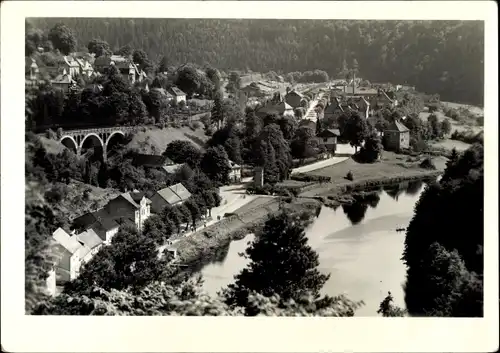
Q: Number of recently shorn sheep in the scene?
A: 0